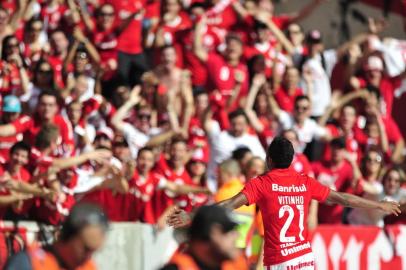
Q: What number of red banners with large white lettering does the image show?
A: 1